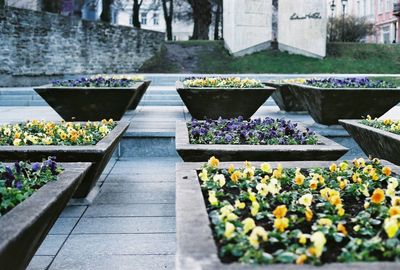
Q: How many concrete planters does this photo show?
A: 9